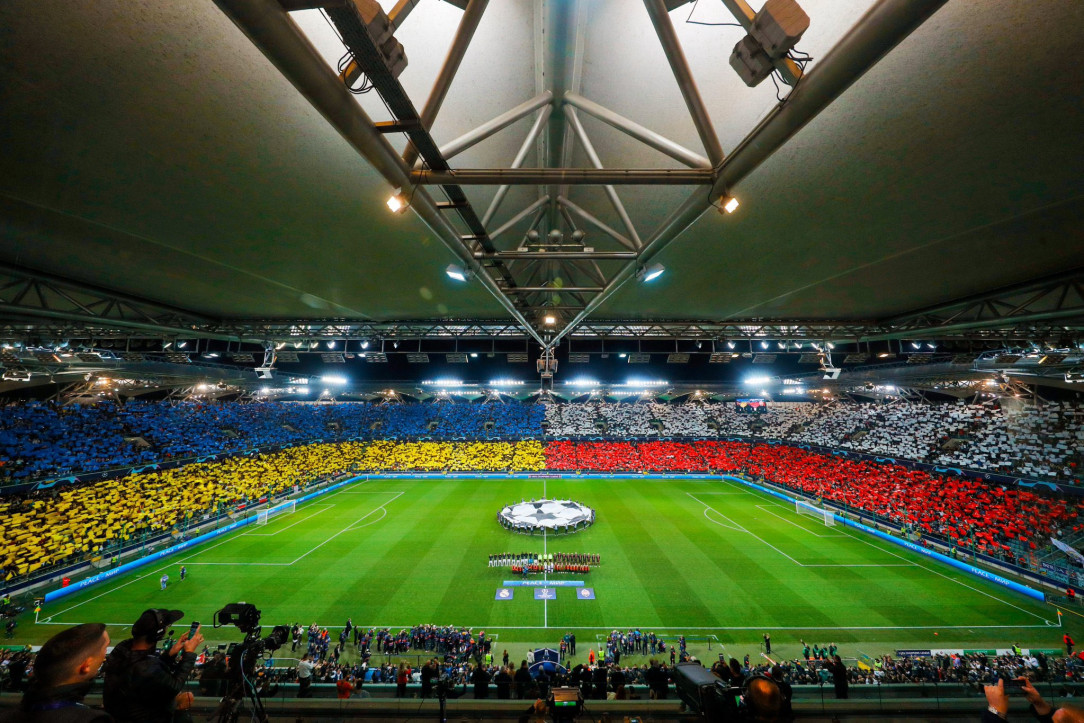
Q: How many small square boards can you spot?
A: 3